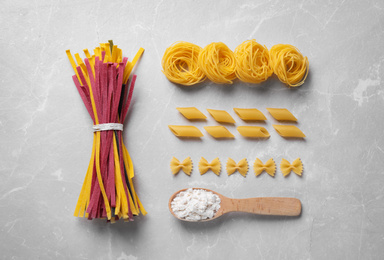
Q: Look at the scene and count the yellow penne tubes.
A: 8